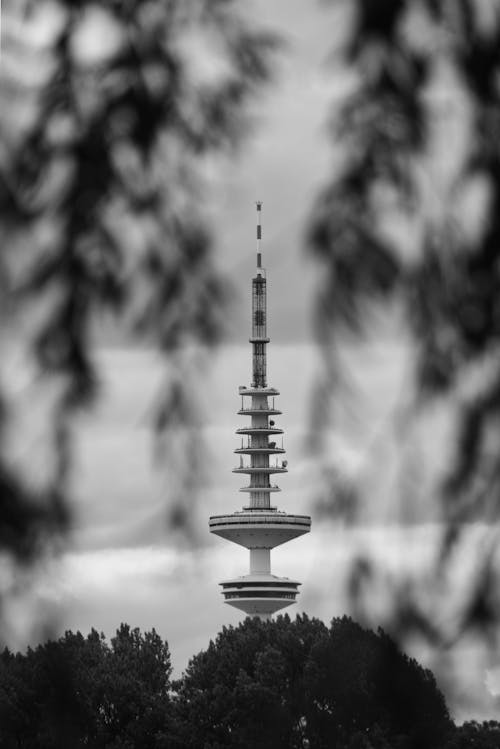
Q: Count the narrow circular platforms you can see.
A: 6